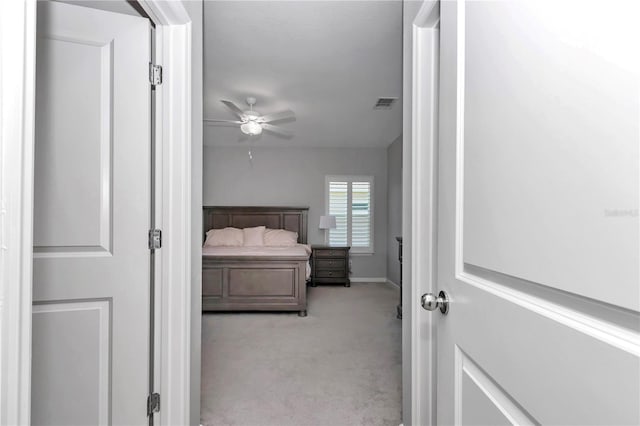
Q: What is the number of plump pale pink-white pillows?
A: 3